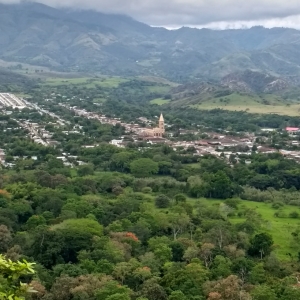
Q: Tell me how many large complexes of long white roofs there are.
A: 1